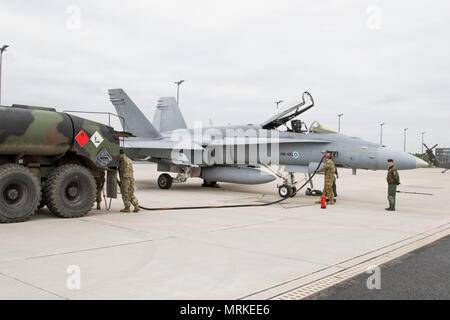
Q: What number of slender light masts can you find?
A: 7